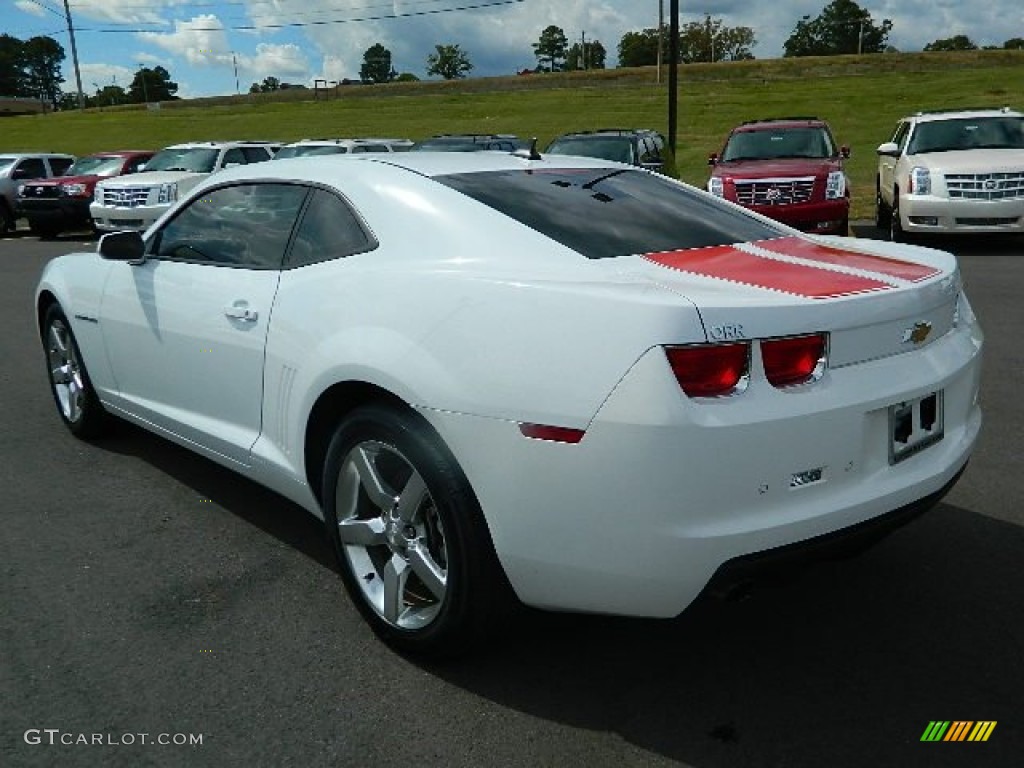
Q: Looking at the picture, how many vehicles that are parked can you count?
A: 9